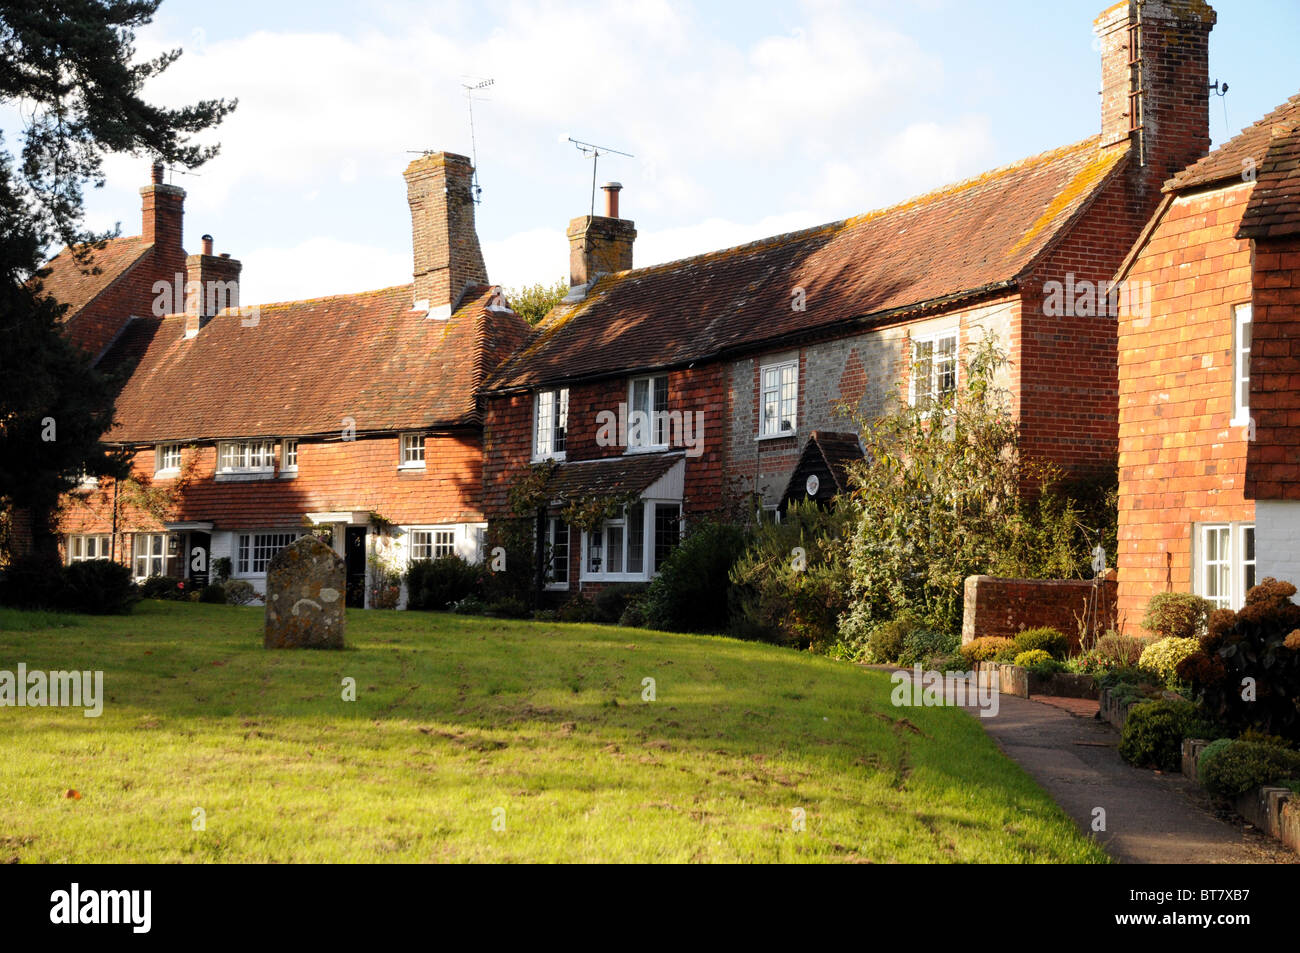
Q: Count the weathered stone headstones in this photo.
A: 1